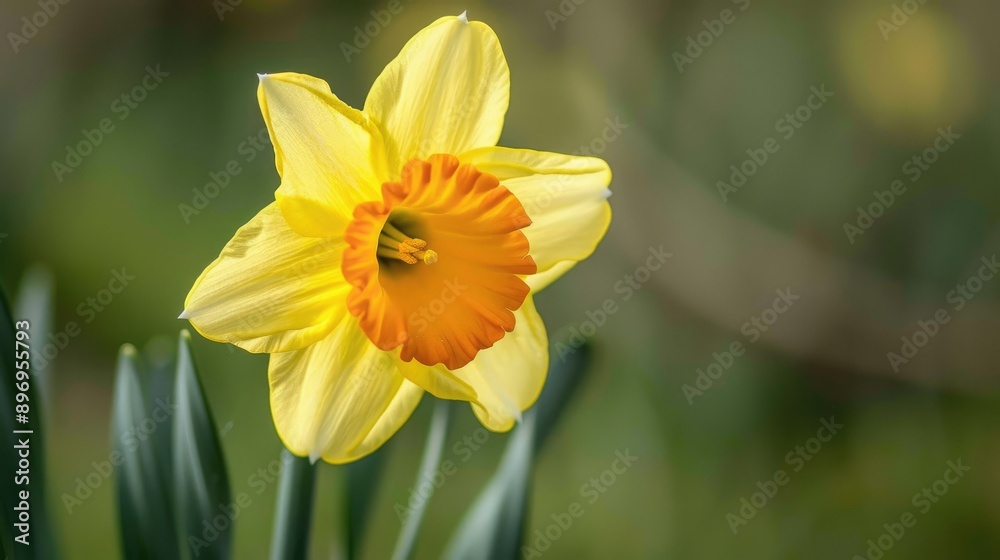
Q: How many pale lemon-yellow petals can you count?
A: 6